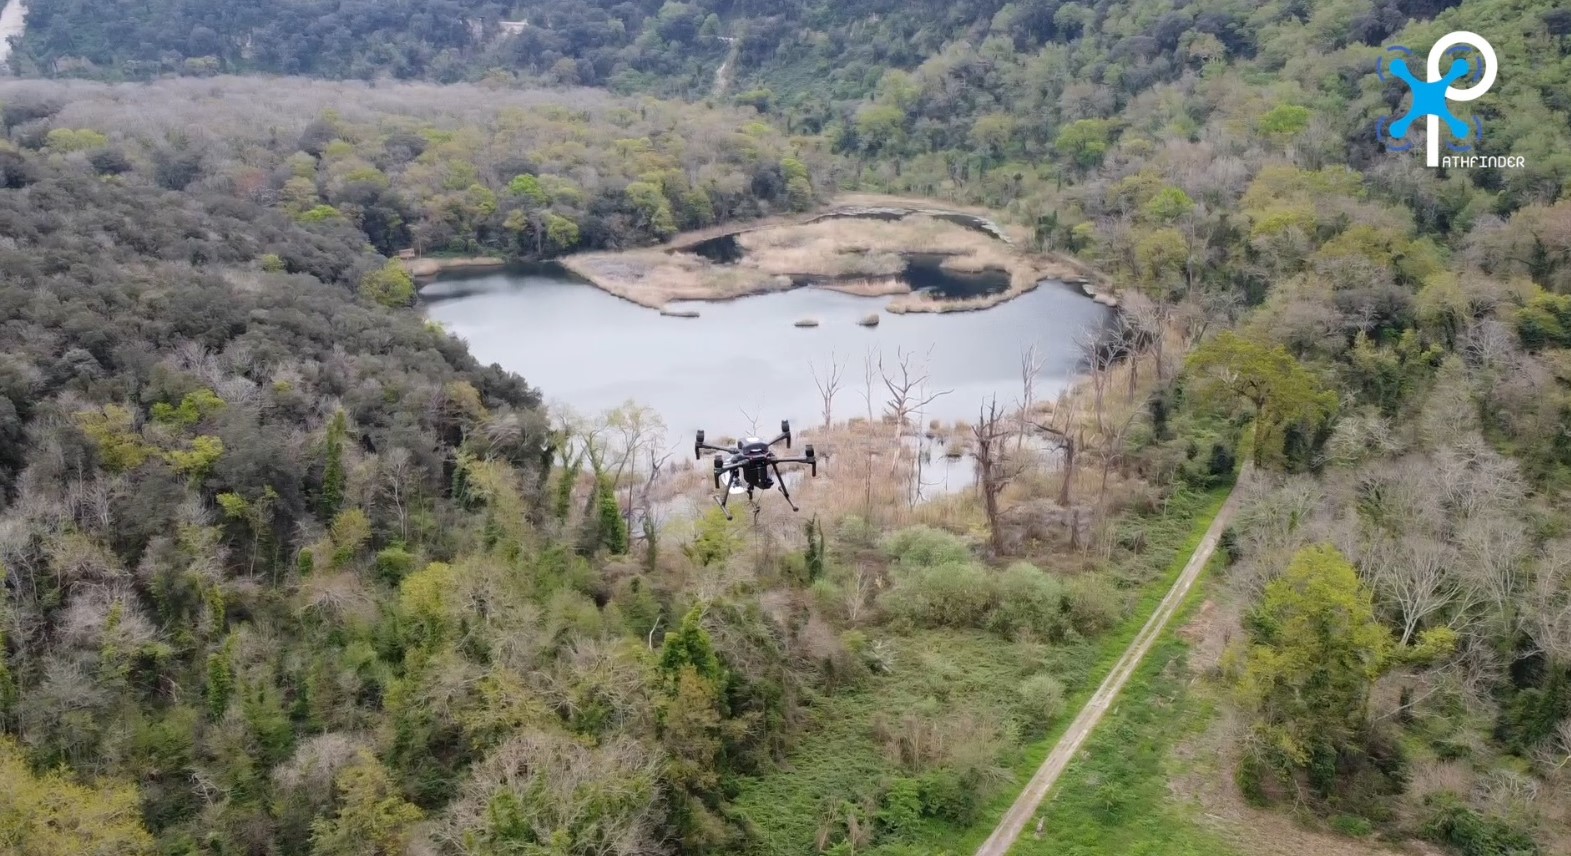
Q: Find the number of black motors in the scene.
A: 4